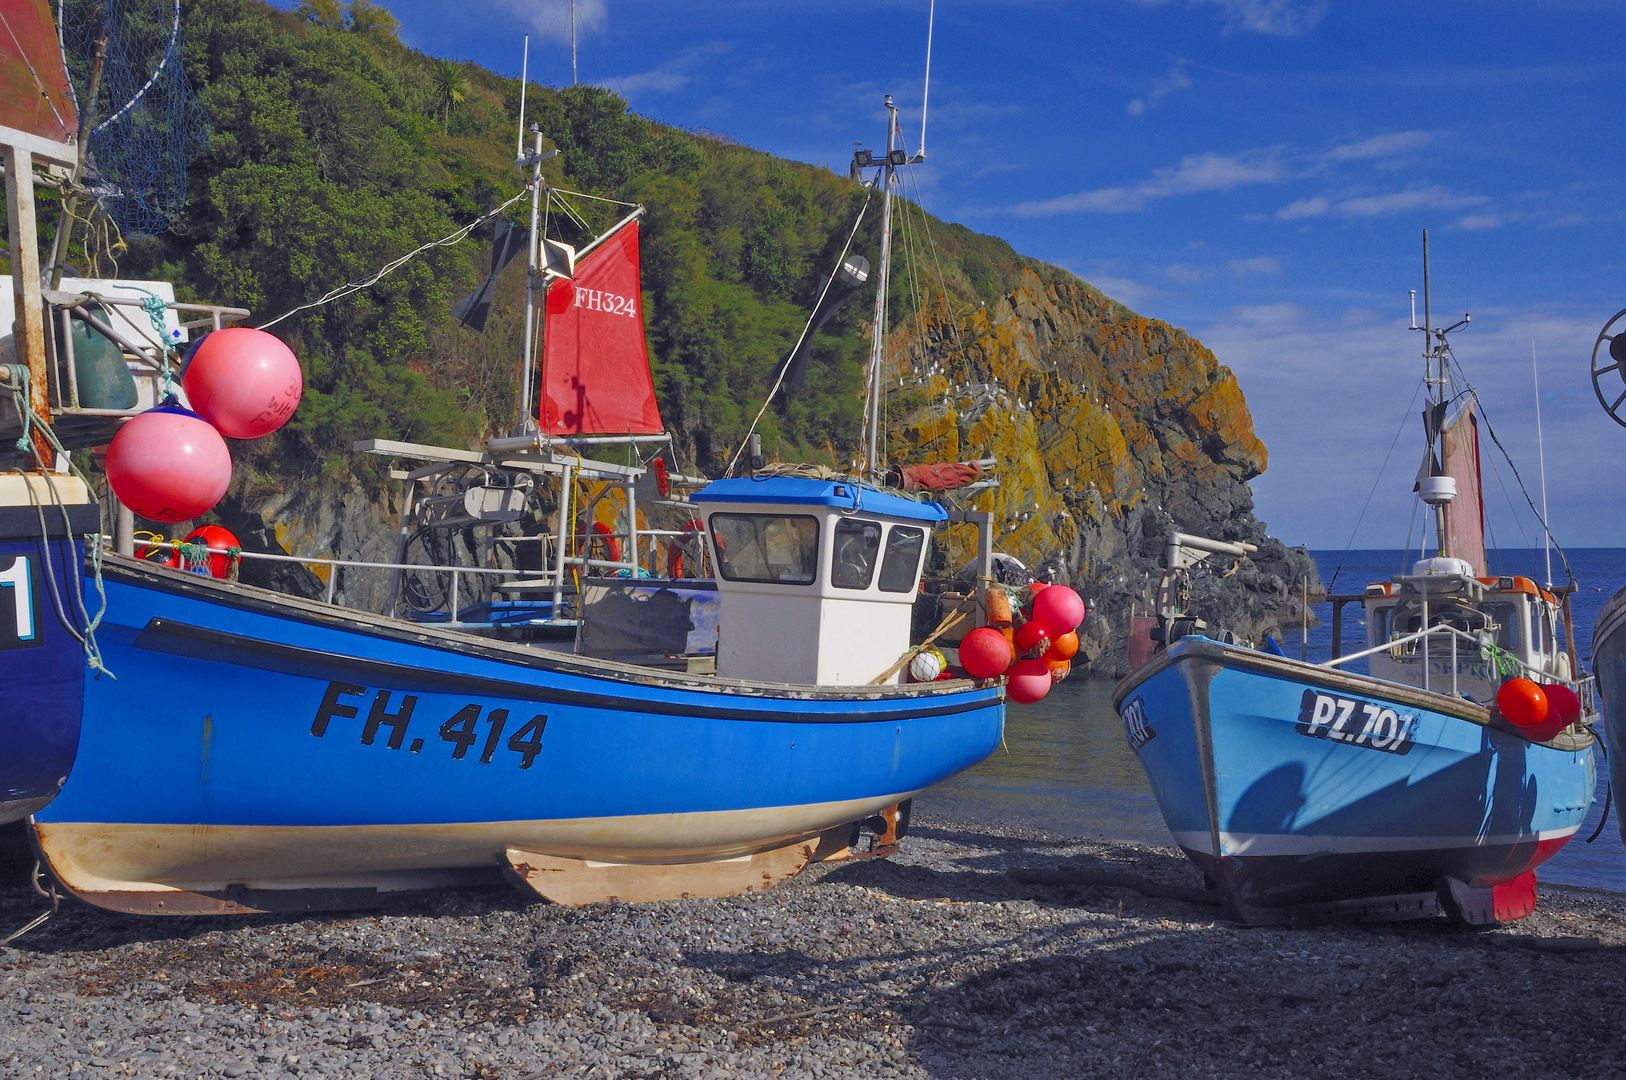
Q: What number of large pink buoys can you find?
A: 2